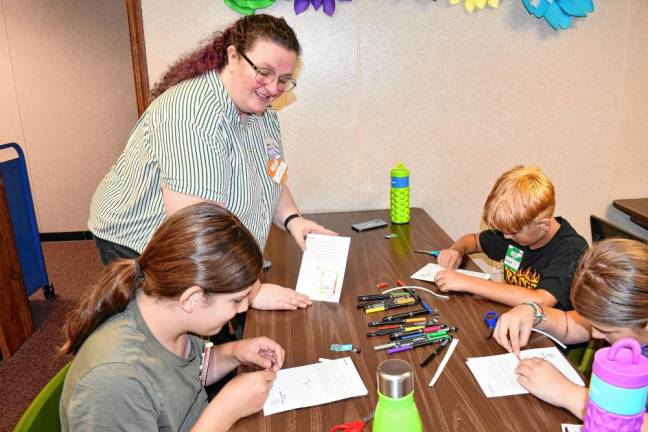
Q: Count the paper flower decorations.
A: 4